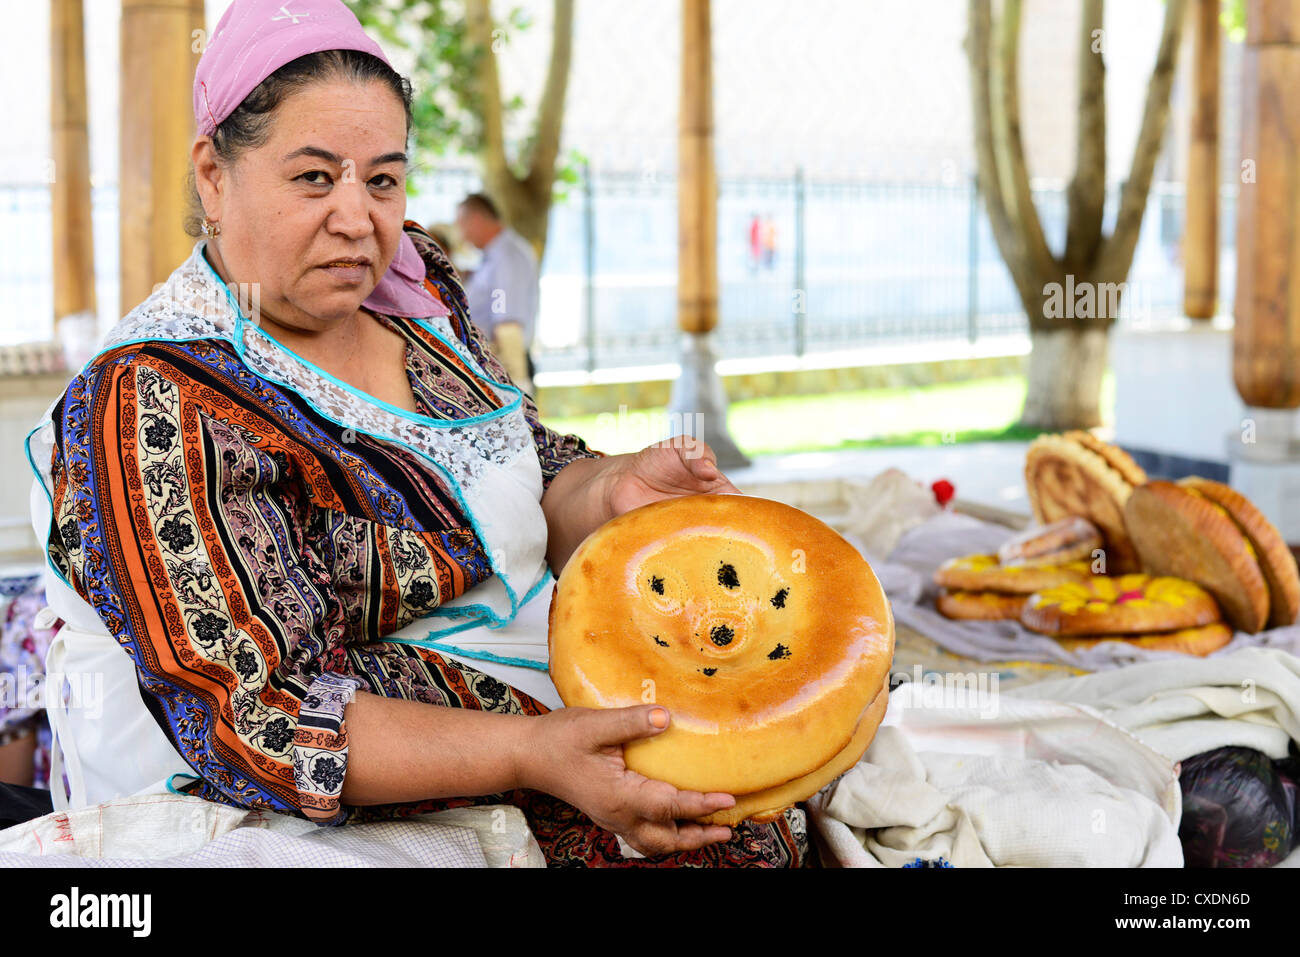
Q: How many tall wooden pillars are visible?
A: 5